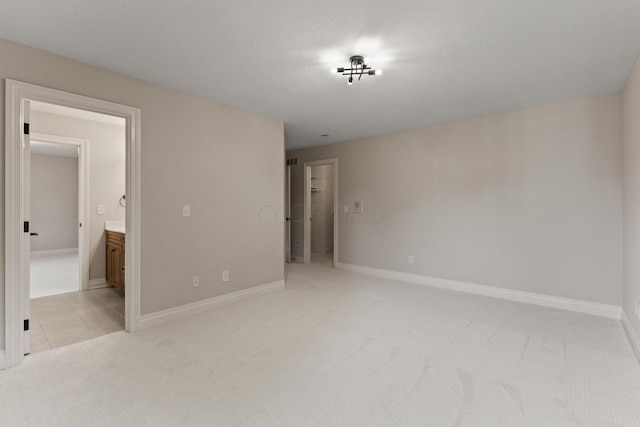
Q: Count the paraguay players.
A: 0